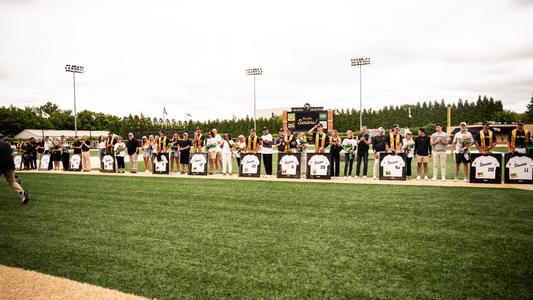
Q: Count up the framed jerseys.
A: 12